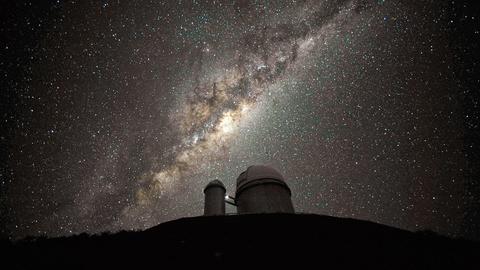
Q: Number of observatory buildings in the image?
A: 2